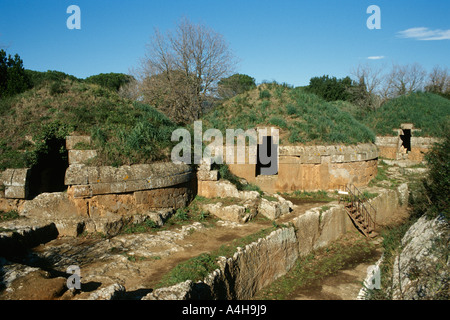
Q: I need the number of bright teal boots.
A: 0